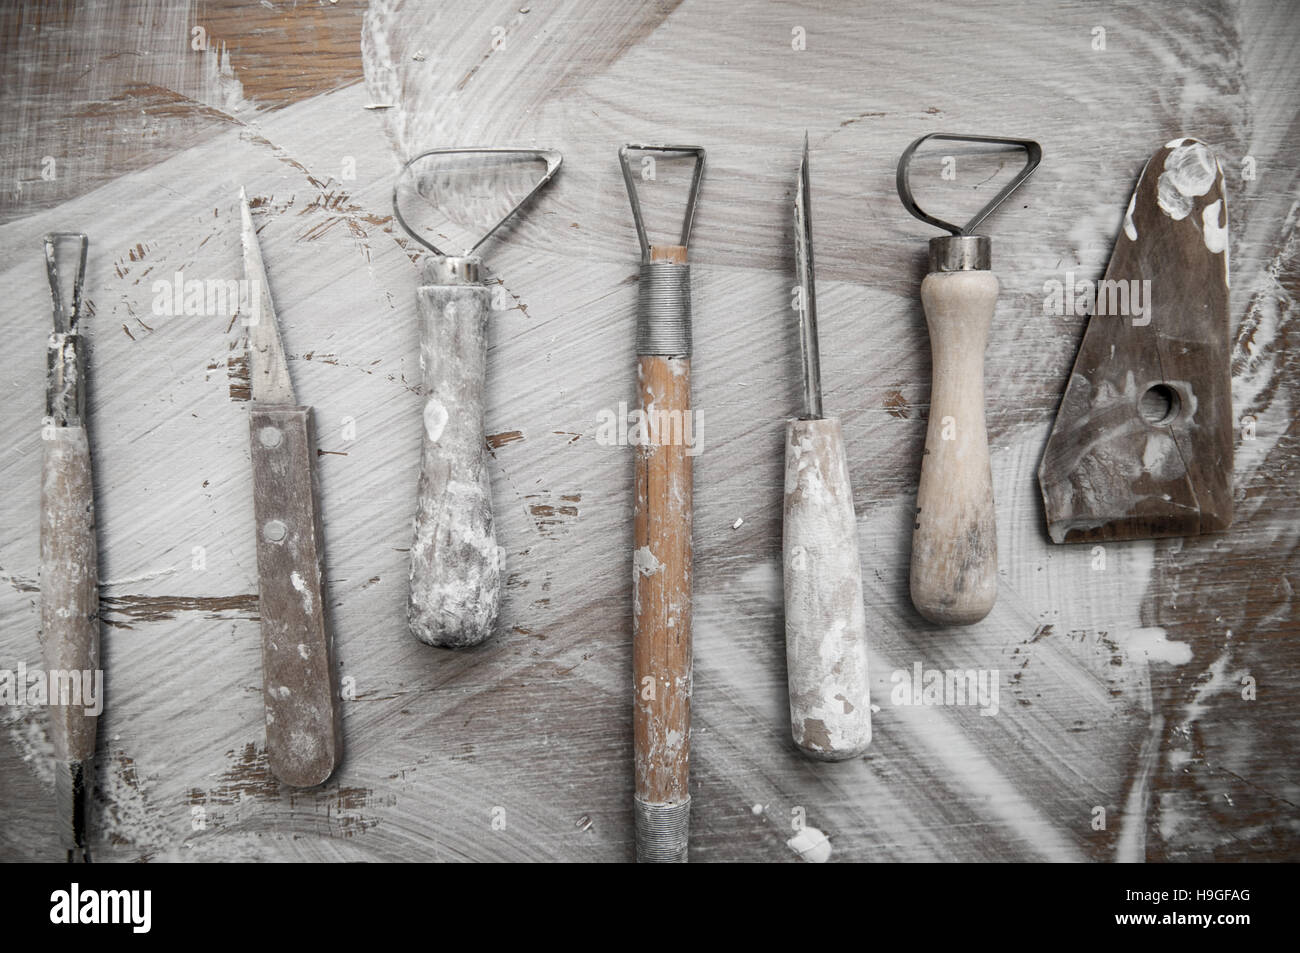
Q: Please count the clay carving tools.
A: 7